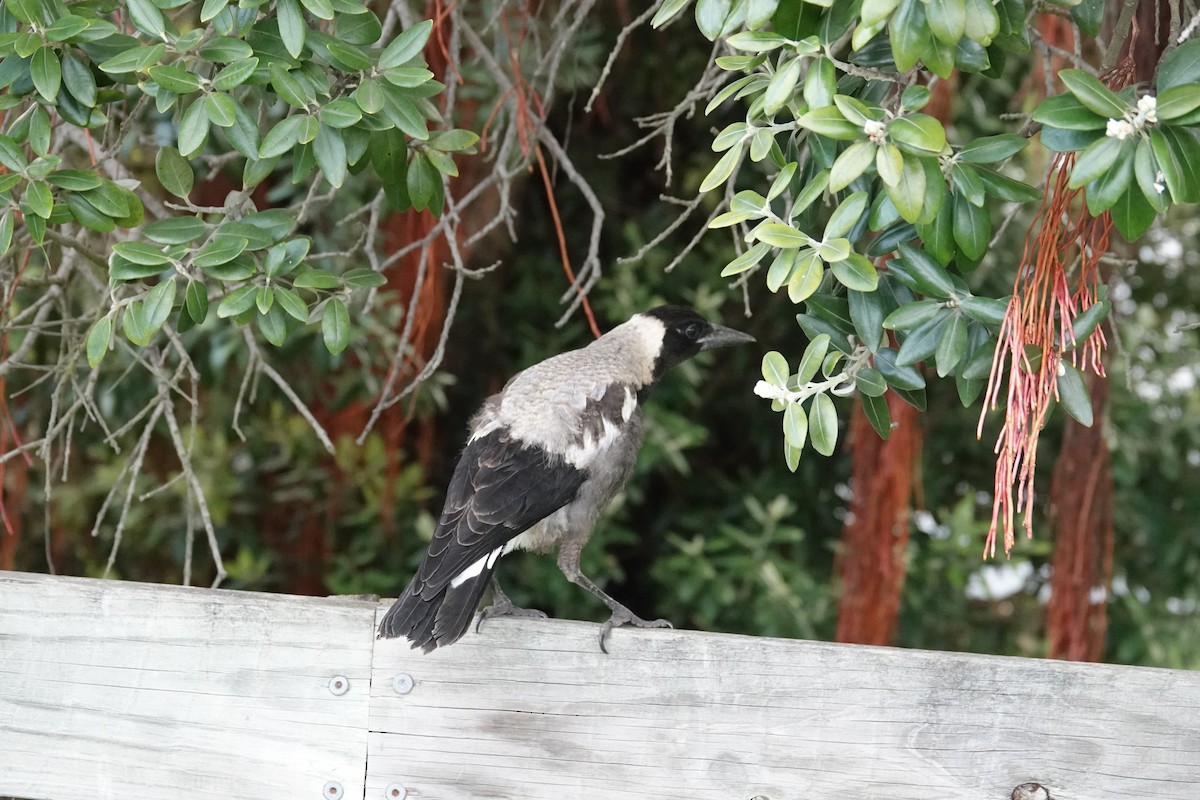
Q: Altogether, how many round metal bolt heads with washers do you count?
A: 4